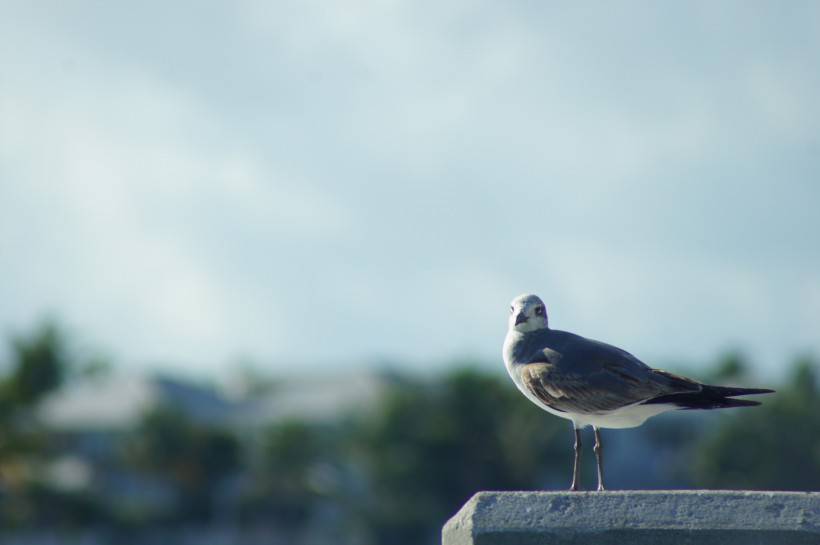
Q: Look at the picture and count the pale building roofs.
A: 2